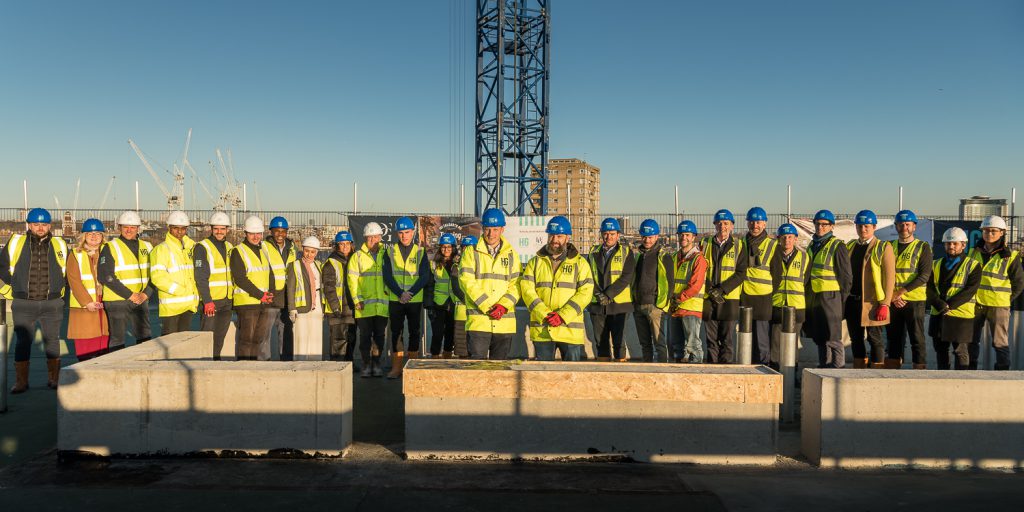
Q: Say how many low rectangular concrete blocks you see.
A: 3